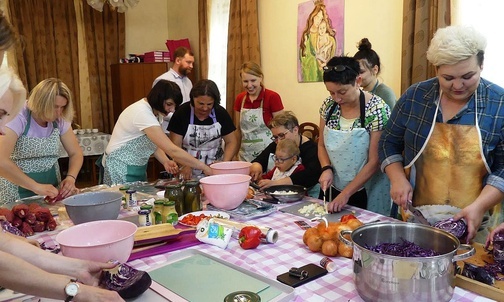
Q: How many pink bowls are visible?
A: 3